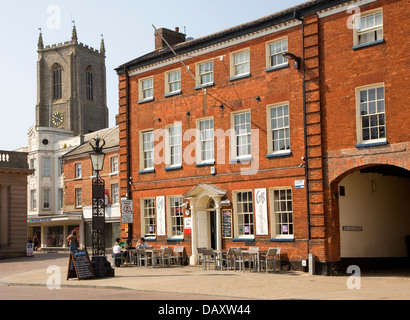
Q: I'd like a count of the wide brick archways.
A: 1